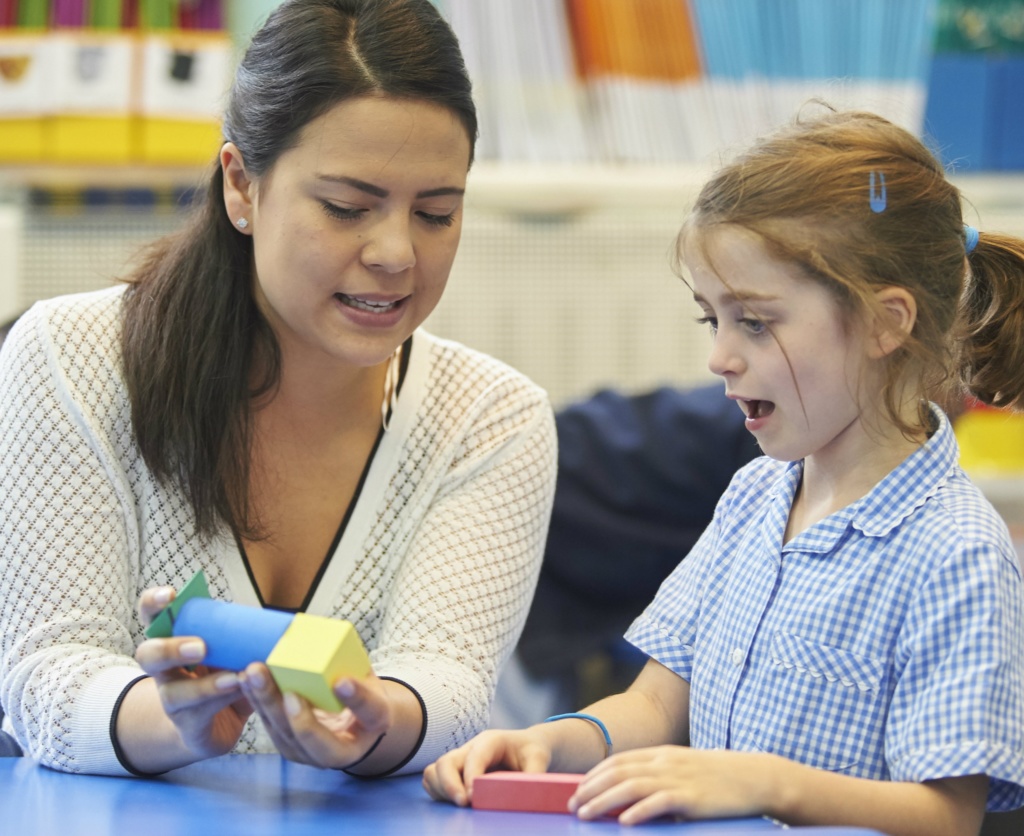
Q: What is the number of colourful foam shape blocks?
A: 4